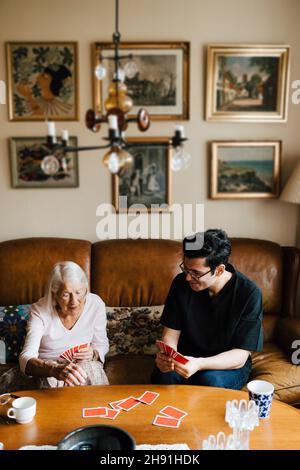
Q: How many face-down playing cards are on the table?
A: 7